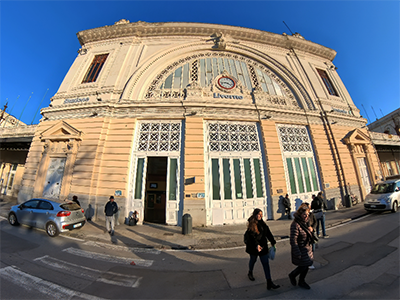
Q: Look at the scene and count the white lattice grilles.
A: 3